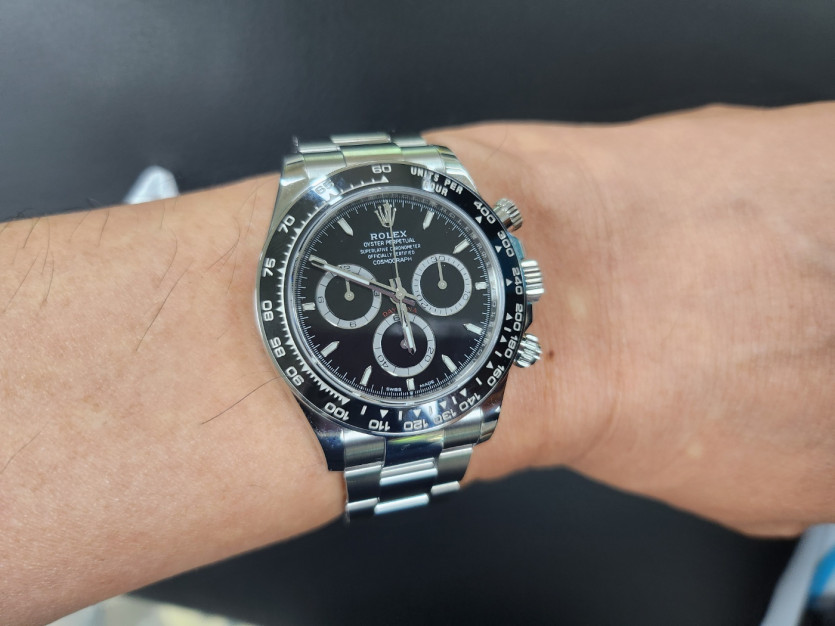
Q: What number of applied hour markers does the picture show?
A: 11